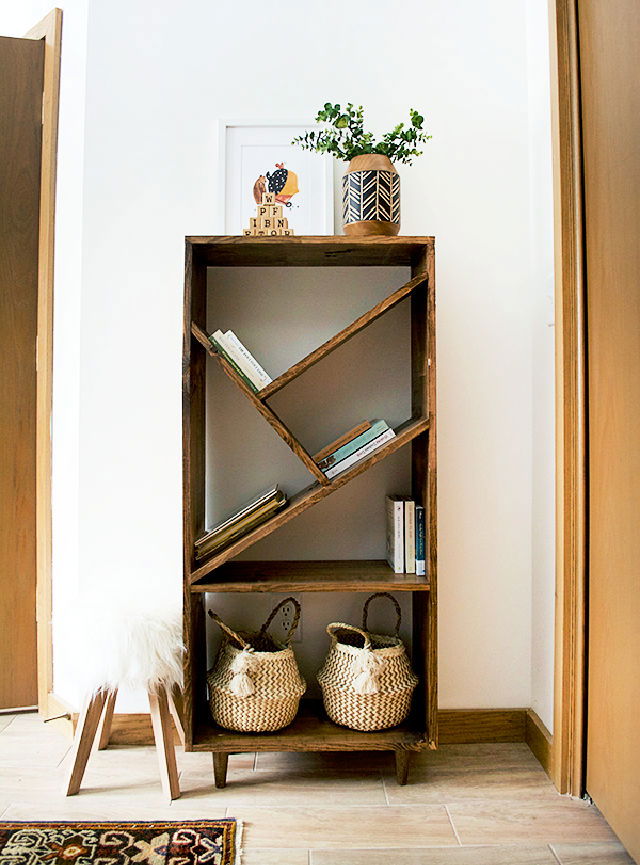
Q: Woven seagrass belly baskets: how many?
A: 2